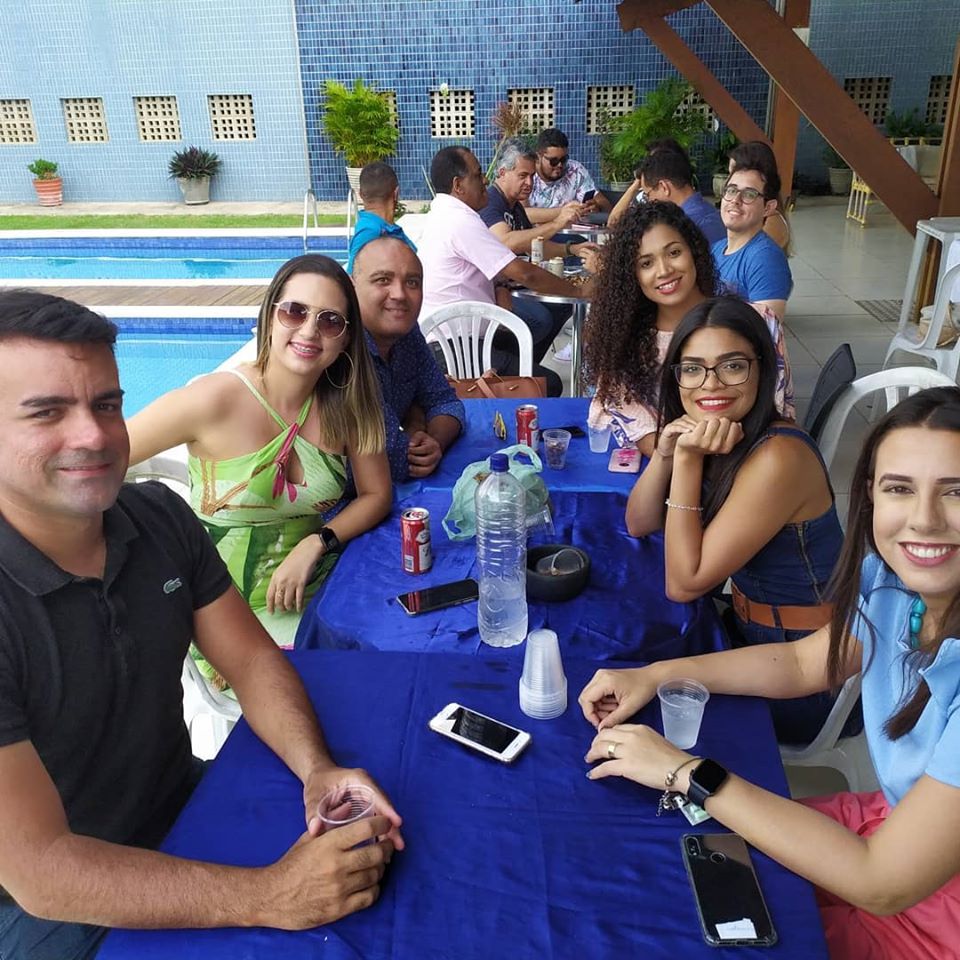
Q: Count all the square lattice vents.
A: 11